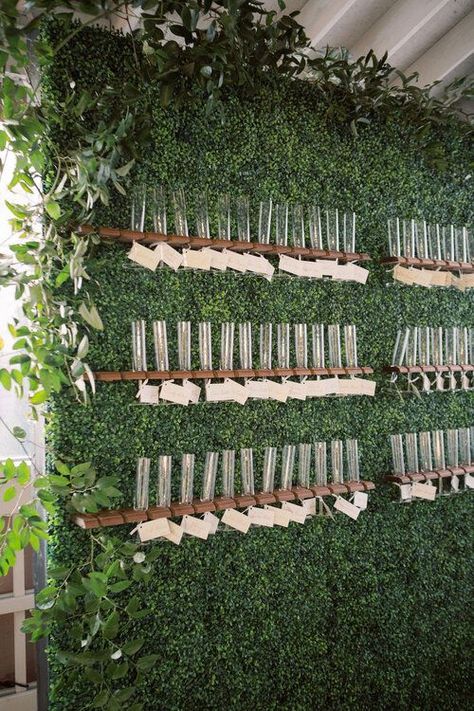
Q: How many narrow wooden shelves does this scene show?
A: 6